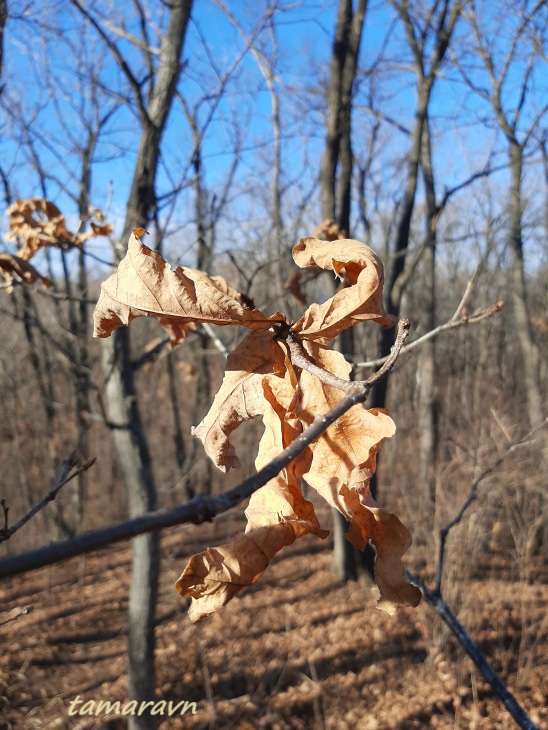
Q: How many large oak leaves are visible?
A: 5